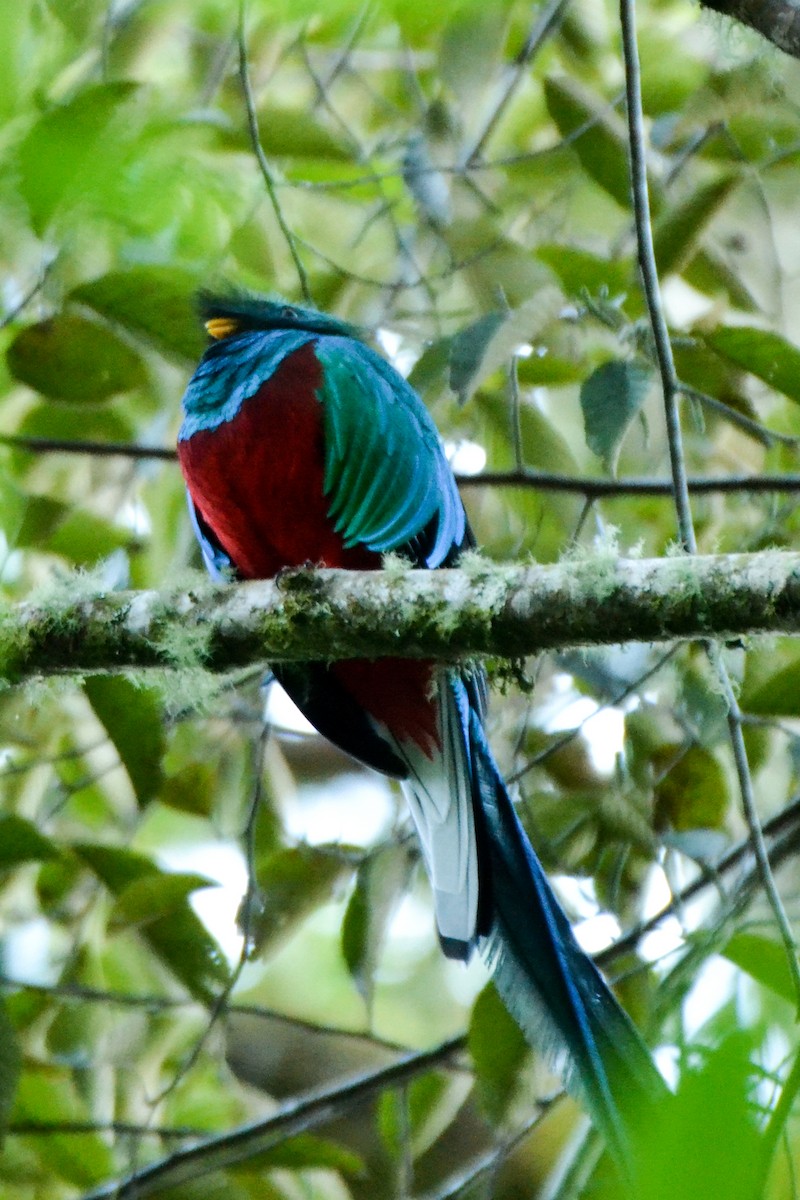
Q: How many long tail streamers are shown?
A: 2